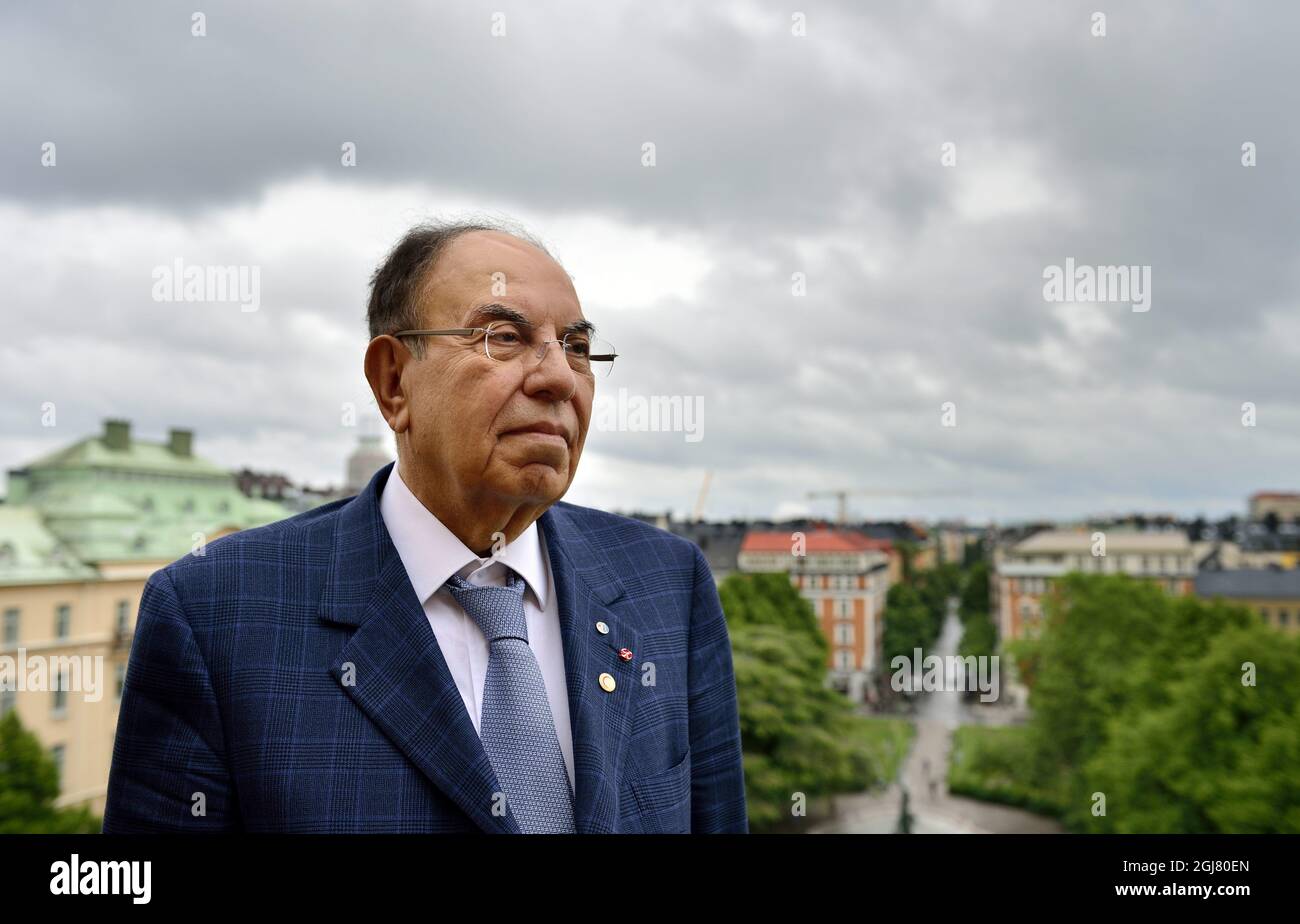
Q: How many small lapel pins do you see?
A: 3